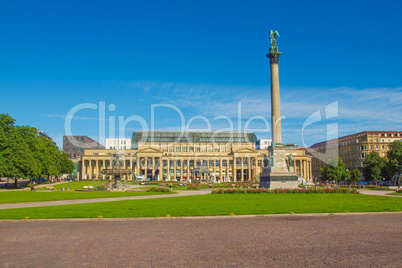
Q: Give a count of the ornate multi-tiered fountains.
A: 1